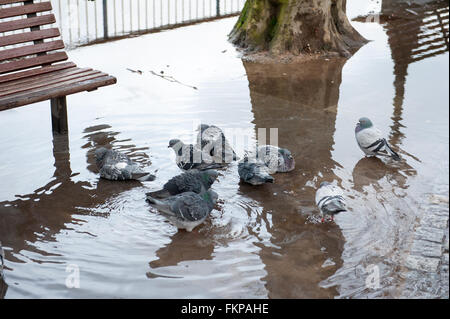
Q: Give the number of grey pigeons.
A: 9